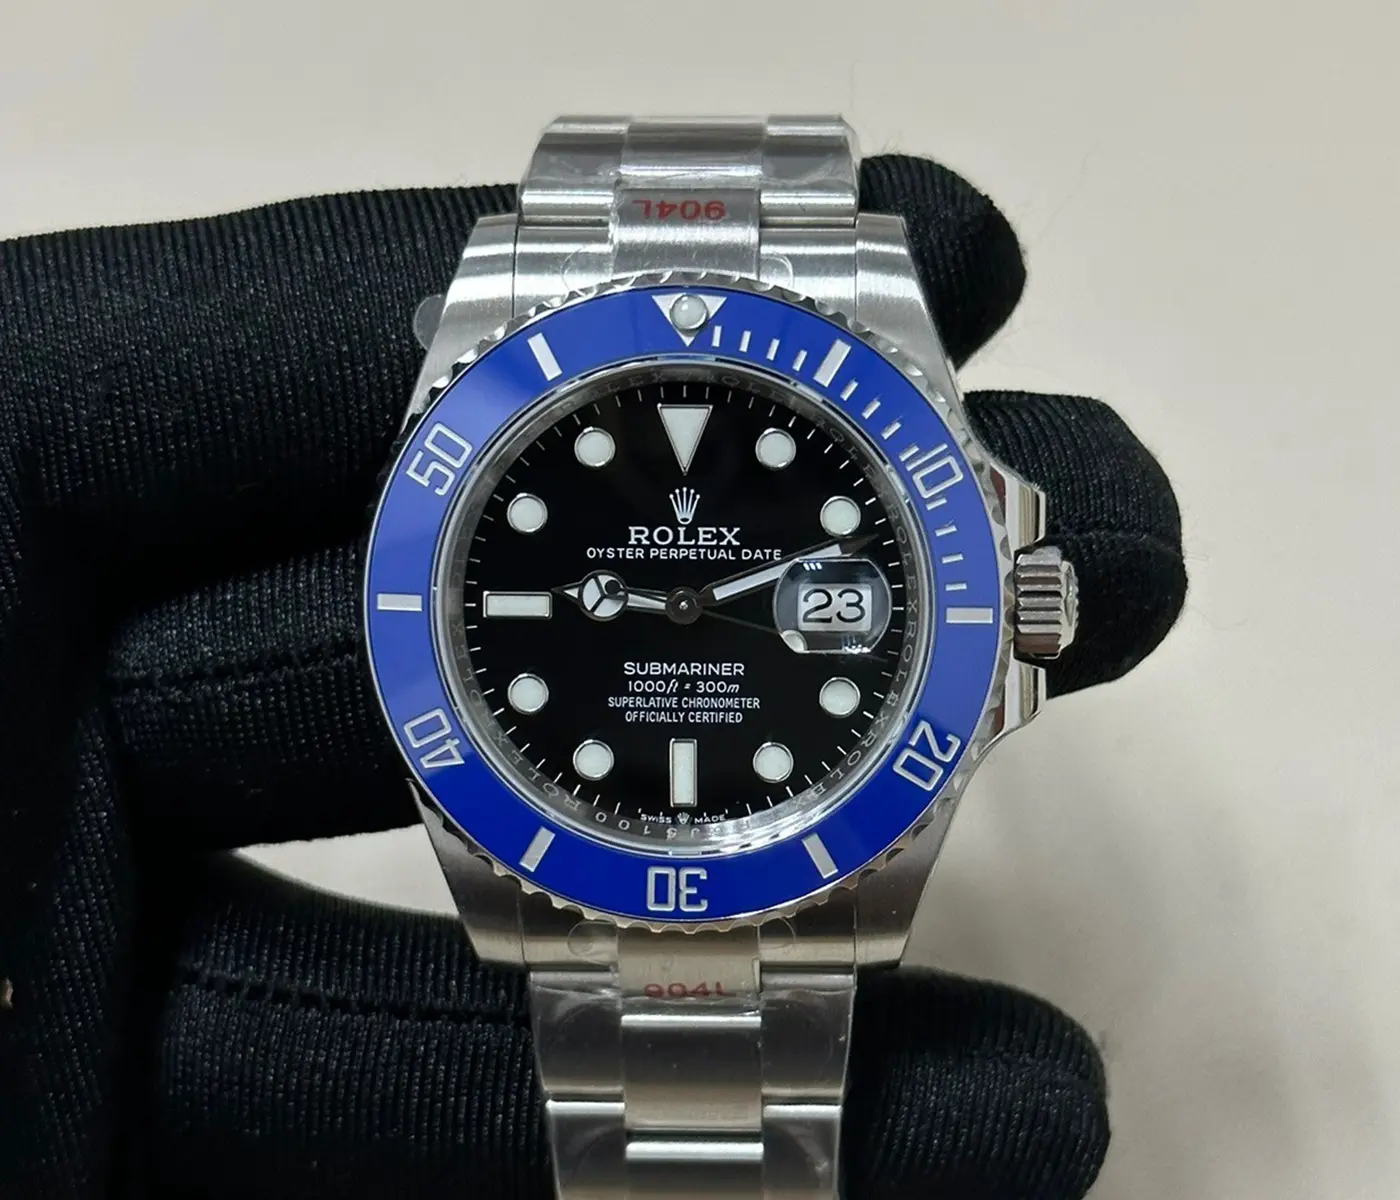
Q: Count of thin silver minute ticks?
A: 12